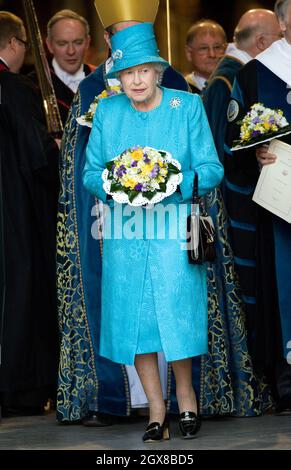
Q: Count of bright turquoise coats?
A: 1